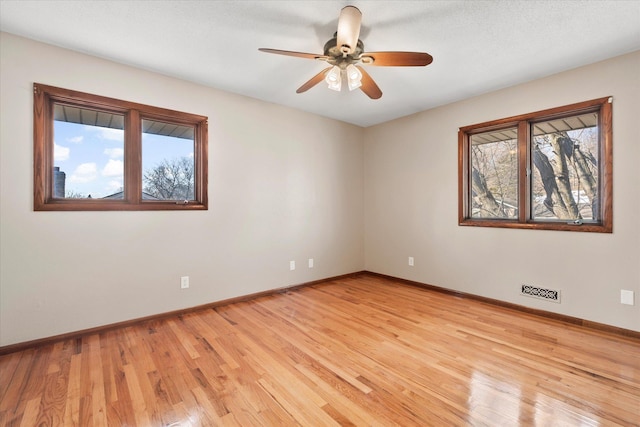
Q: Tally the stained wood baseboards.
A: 2